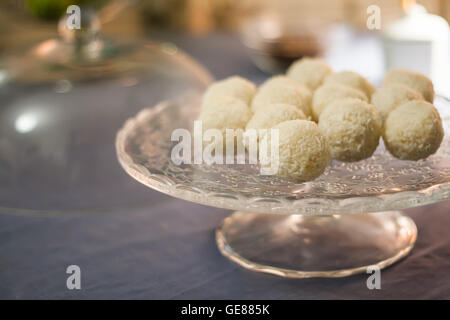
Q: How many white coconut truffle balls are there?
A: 12